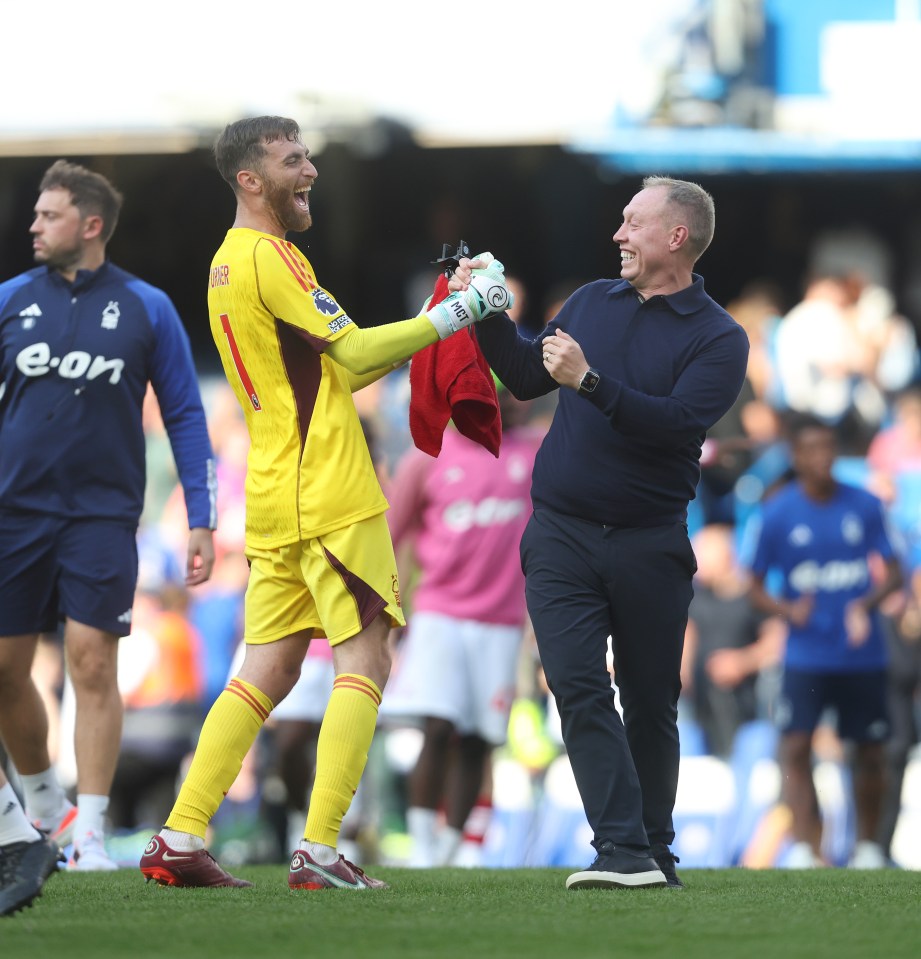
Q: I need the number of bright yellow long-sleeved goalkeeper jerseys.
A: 1